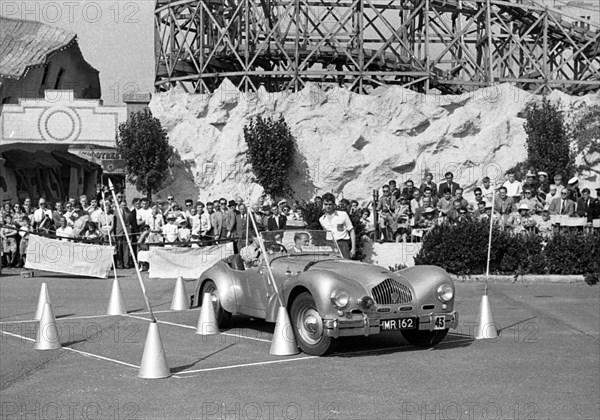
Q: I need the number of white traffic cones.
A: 8